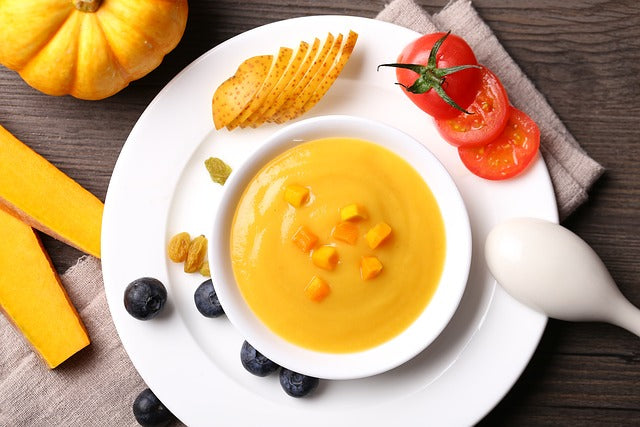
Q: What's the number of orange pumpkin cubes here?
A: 8